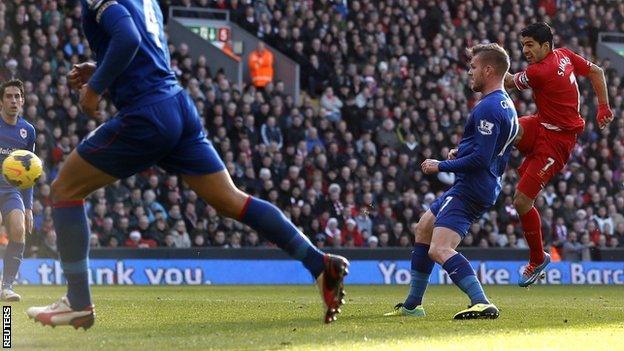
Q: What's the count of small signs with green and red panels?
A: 1